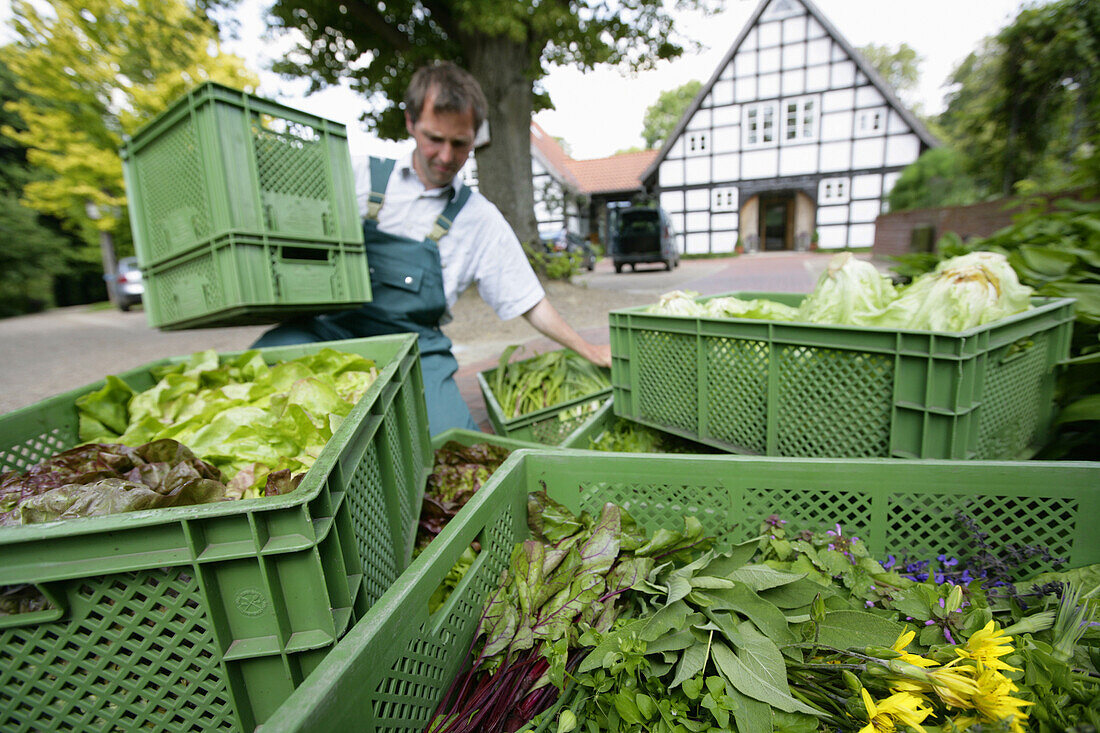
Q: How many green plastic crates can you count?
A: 8